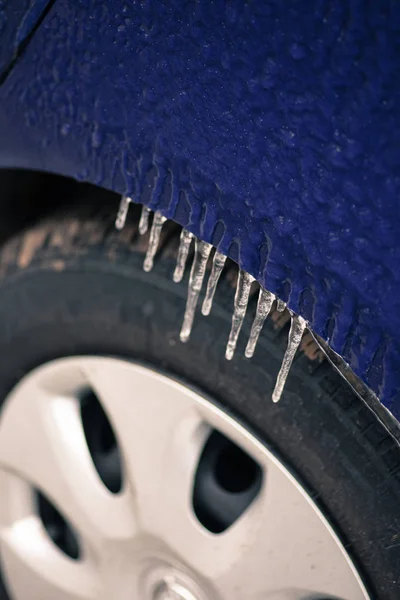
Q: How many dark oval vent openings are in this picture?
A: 3